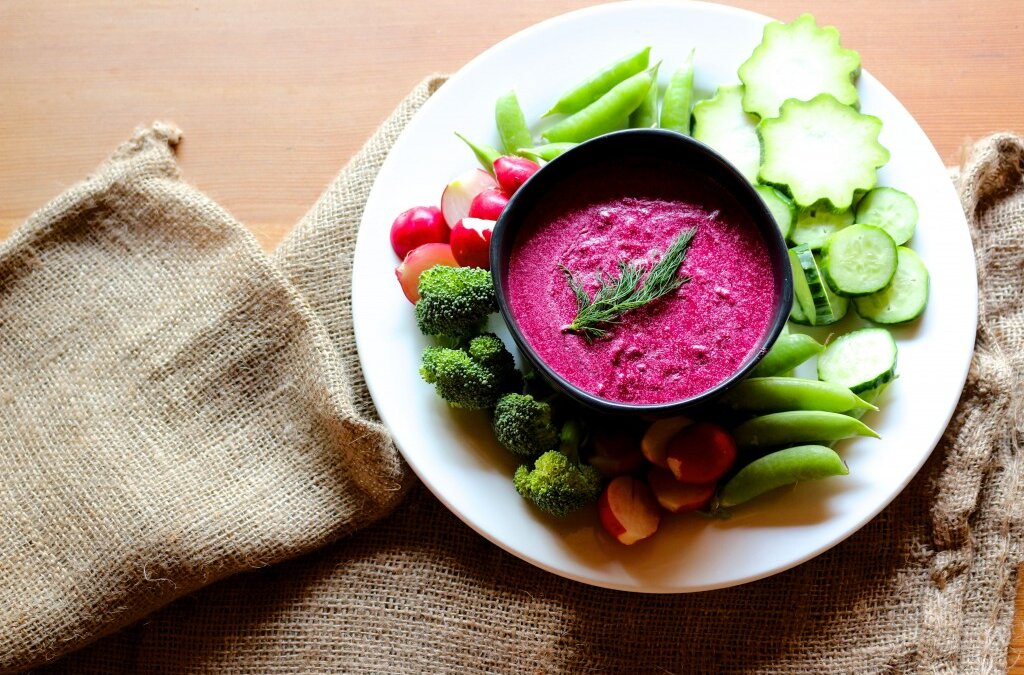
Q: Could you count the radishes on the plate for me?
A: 11